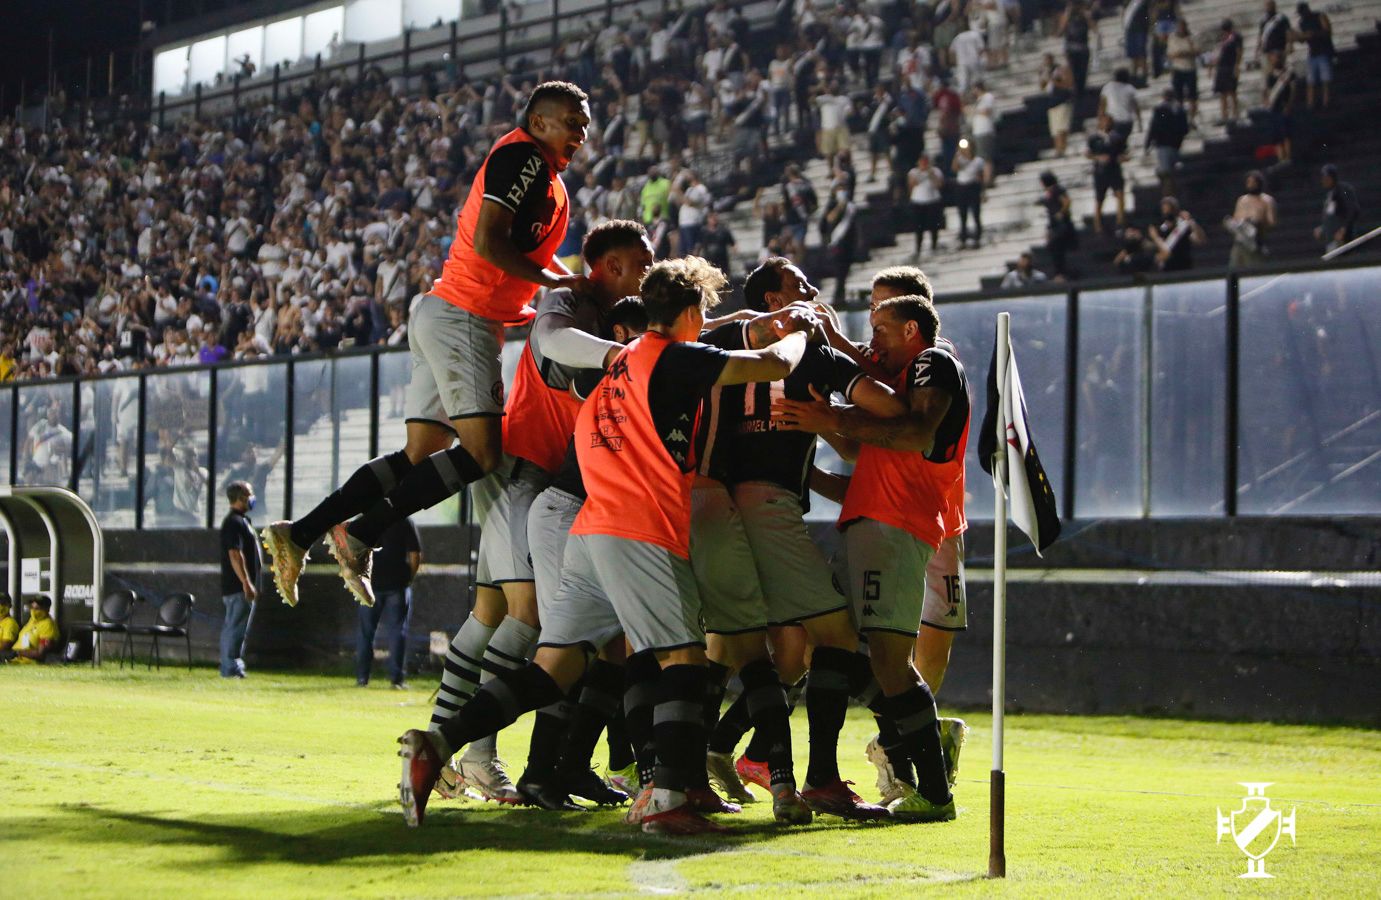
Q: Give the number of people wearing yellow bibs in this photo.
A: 2